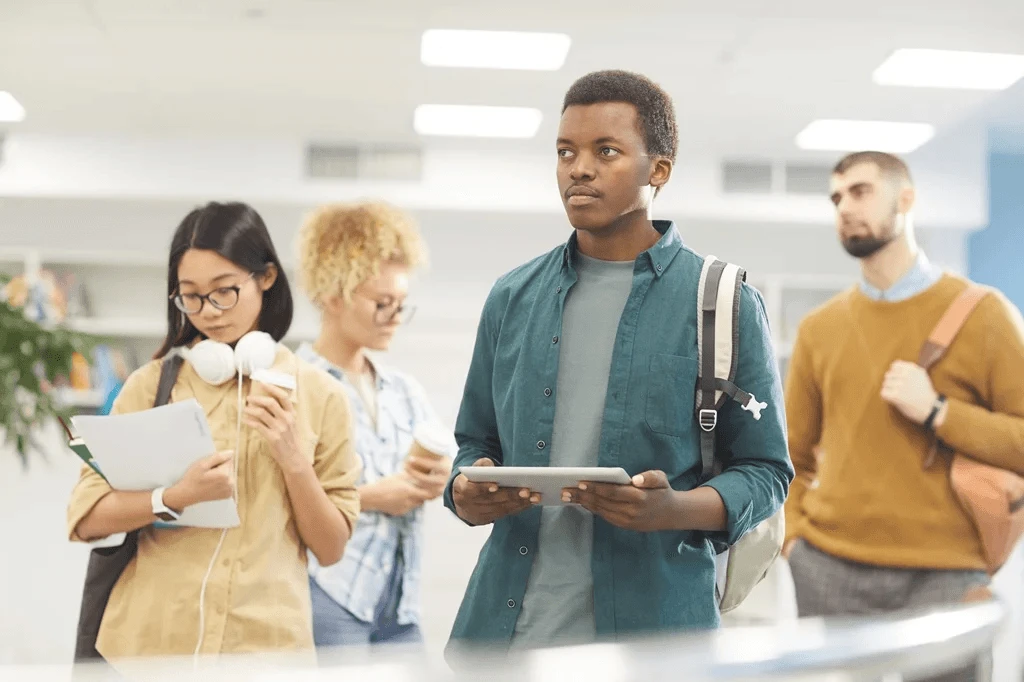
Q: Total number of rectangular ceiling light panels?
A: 5